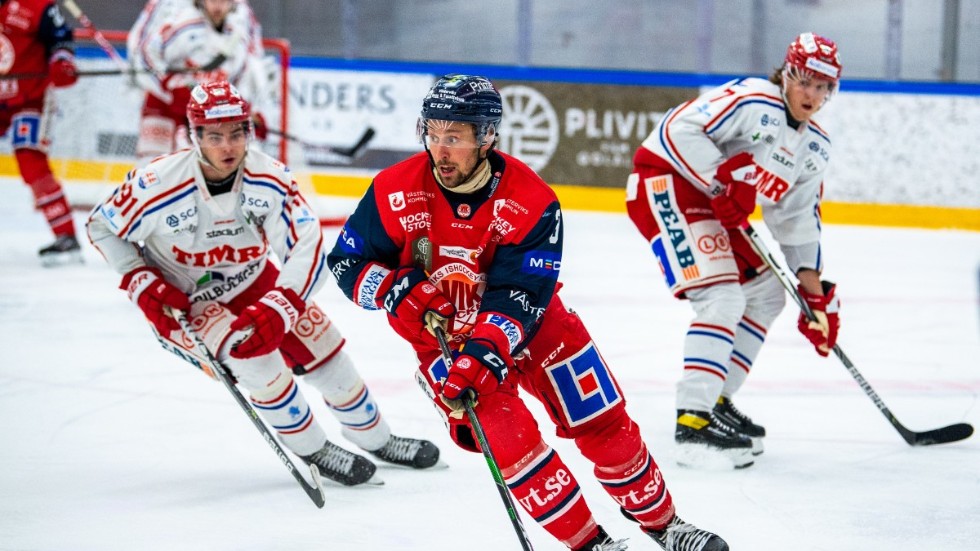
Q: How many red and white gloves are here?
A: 4